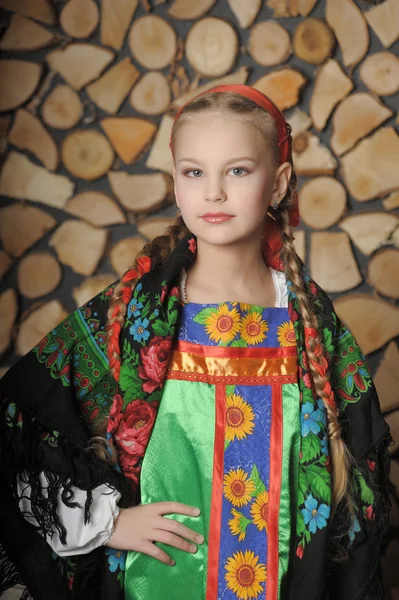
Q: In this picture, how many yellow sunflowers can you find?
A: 8